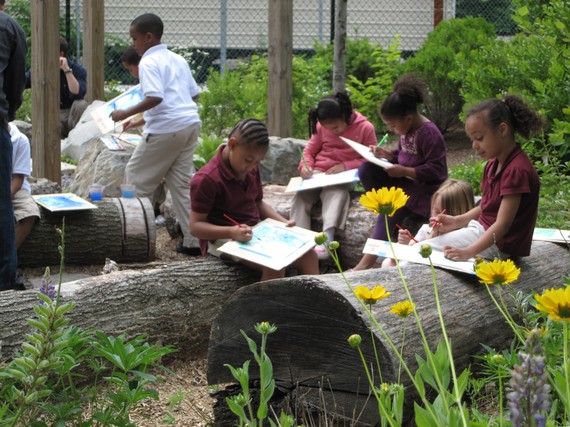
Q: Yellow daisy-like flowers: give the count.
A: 5